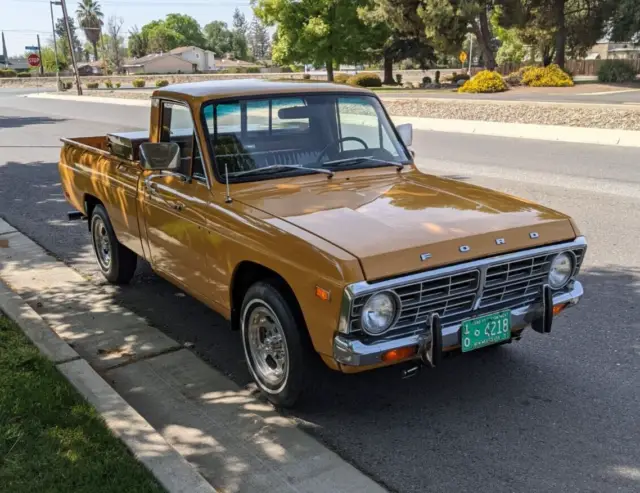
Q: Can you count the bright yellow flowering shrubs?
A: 2